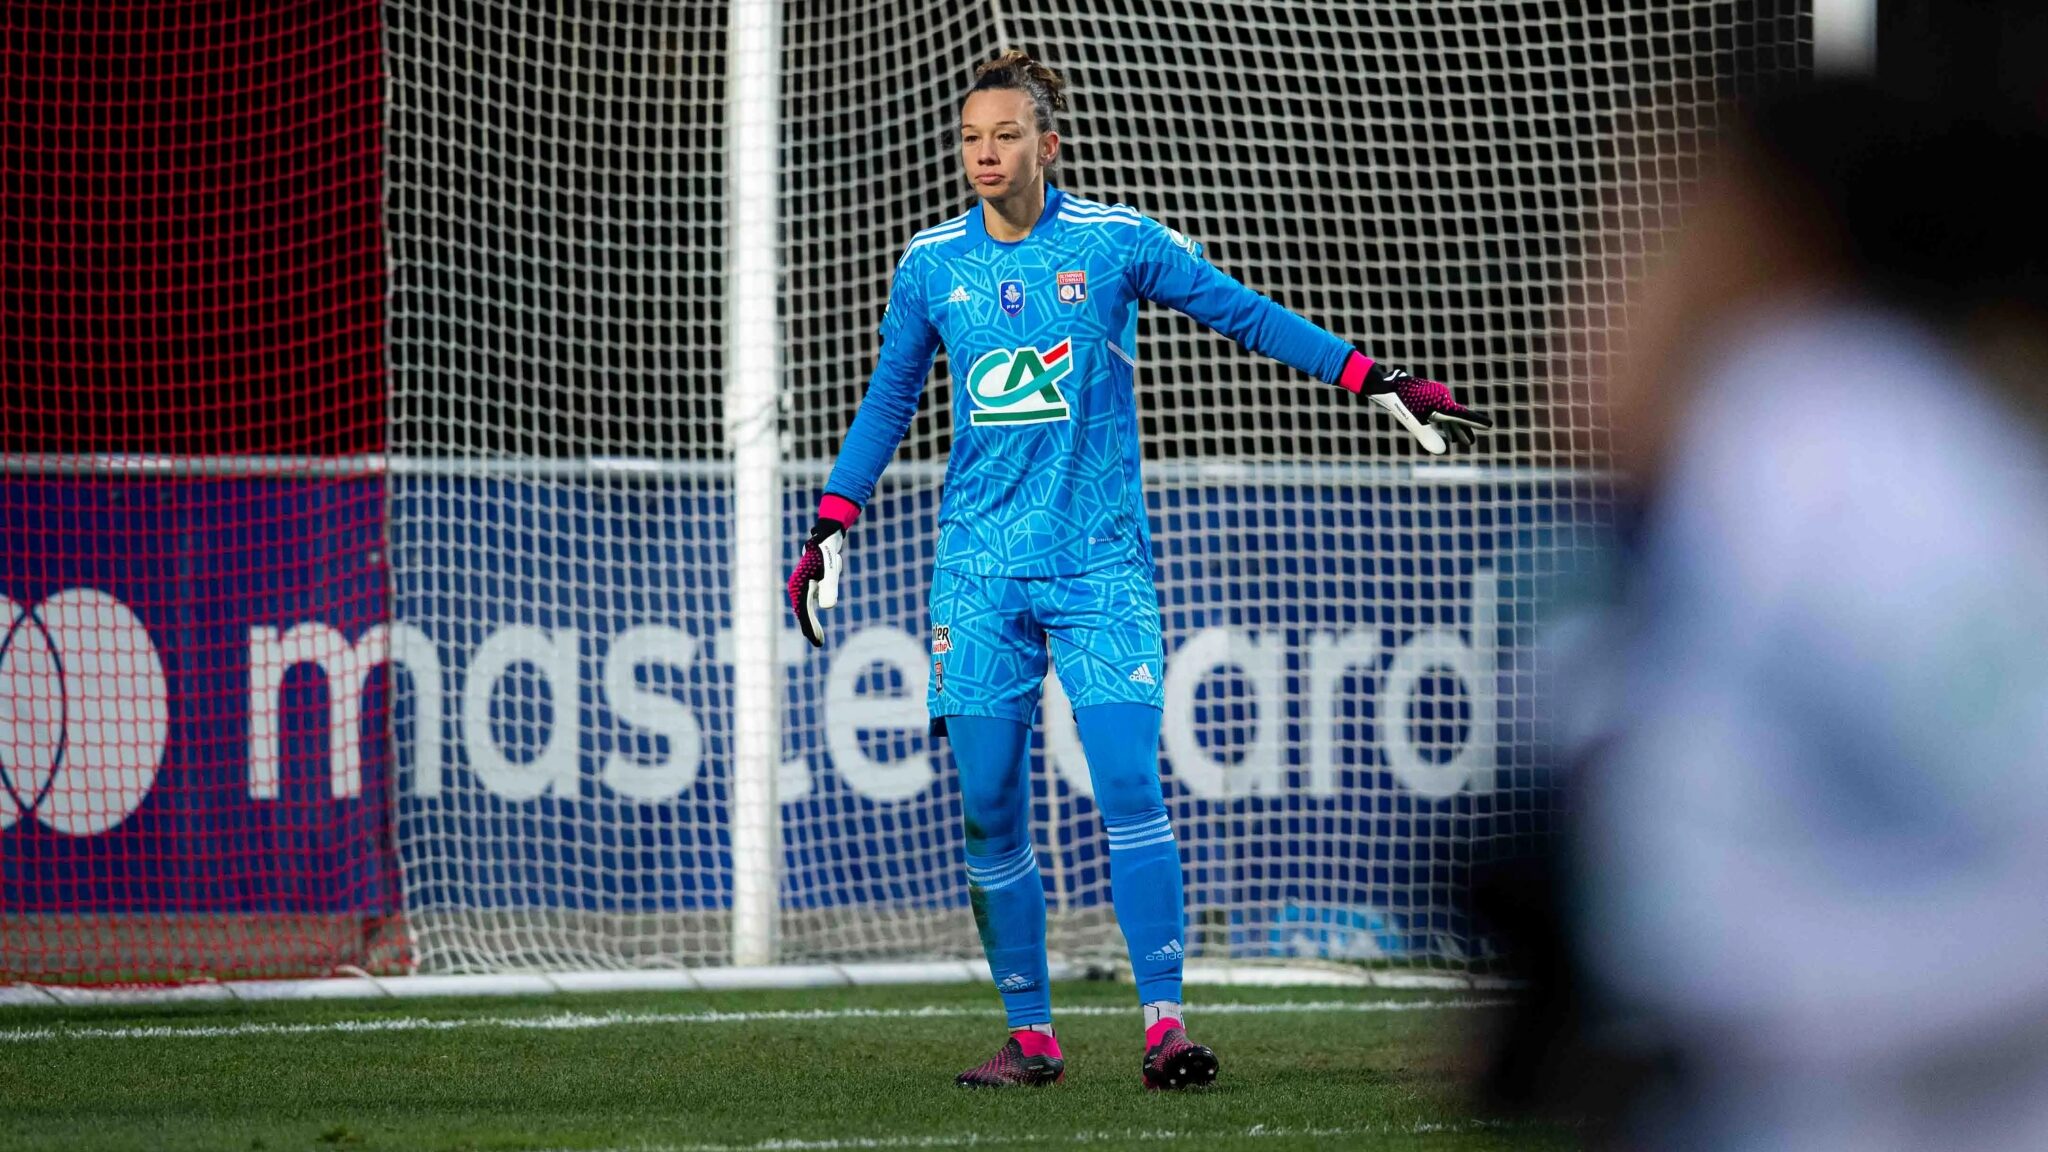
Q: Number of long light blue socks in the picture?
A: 2